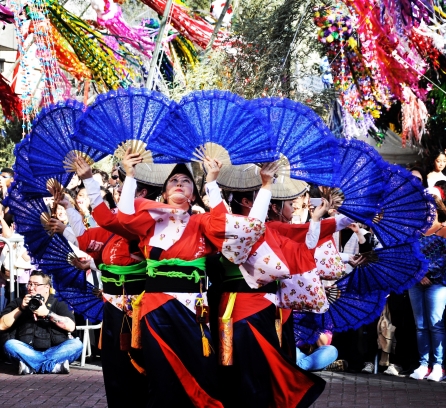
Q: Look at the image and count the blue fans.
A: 13